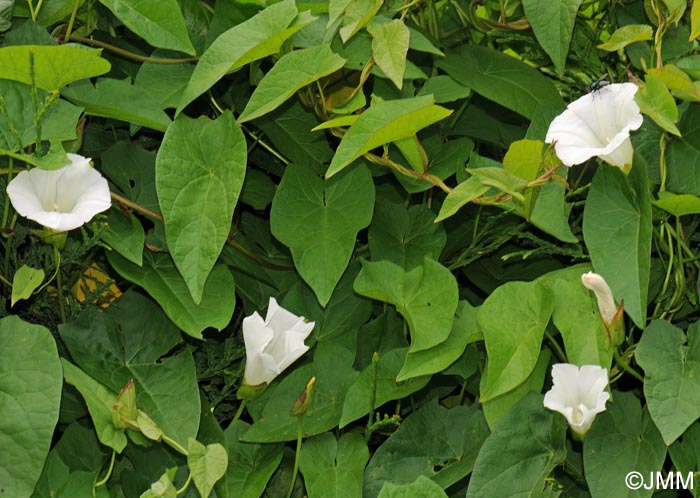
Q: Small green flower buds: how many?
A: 2